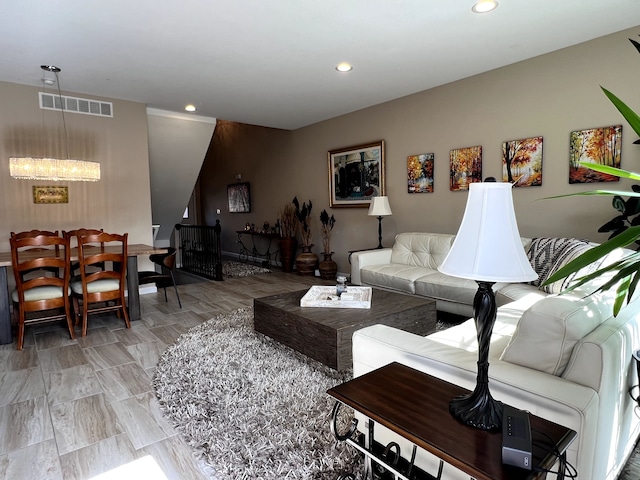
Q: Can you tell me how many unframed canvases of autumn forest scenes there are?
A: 4